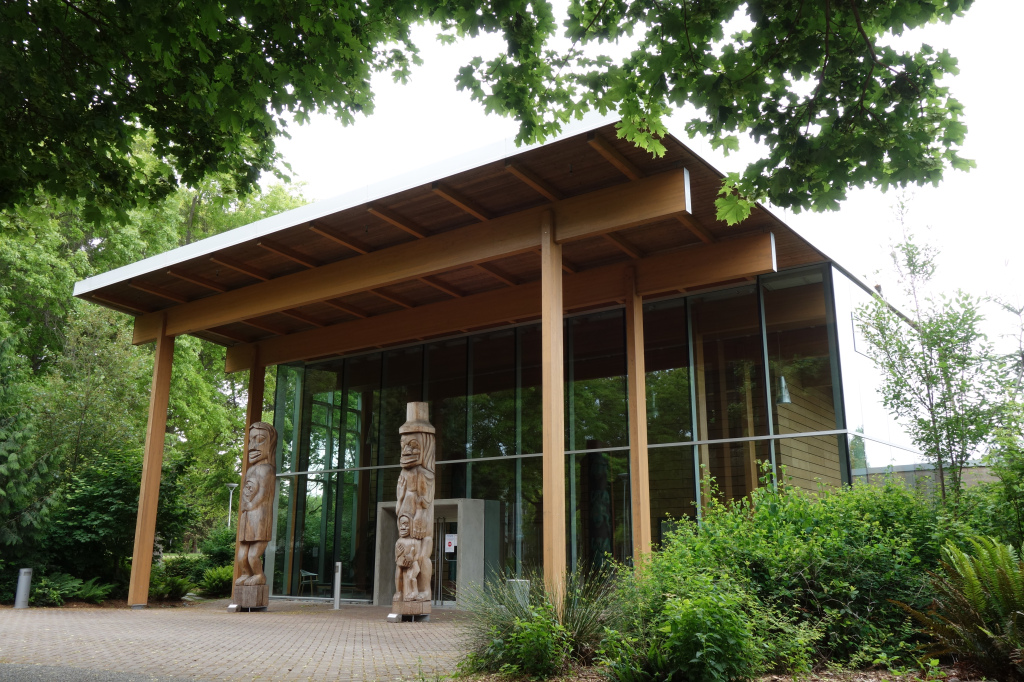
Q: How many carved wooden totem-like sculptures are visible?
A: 2